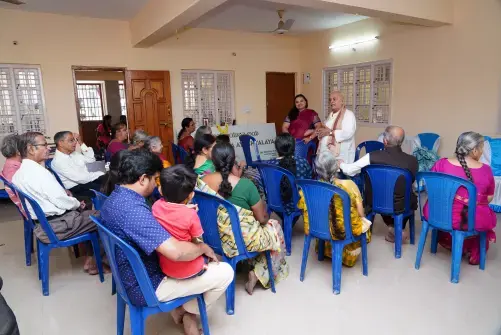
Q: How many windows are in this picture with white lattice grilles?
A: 3